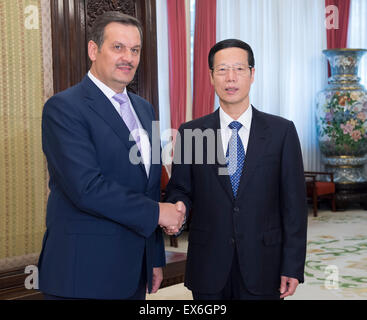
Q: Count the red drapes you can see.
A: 3